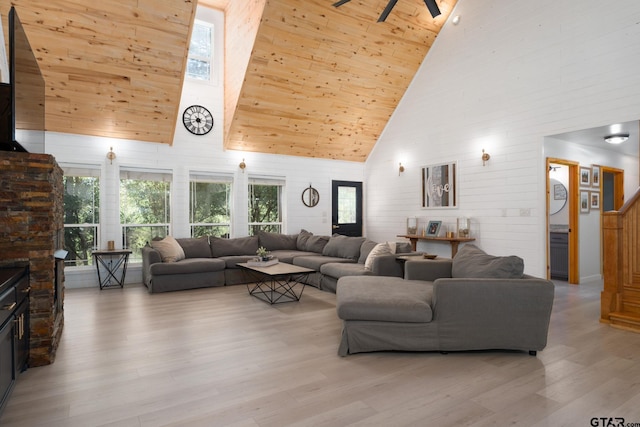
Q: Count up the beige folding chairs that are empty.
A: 0